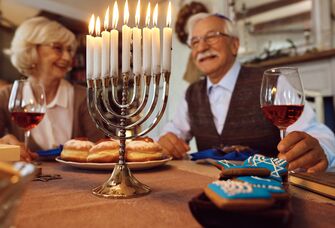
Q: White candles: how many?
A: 9